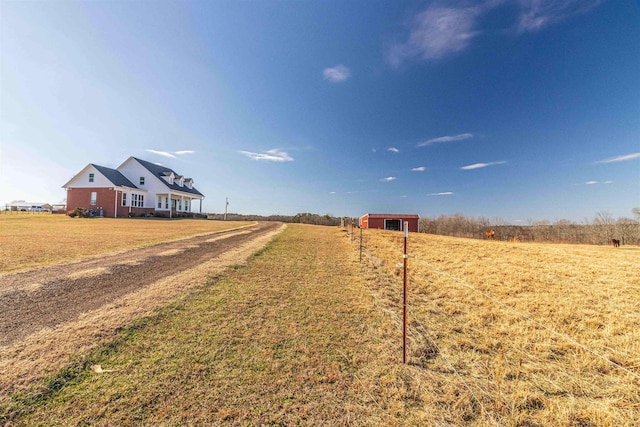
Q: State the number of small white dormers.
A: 3